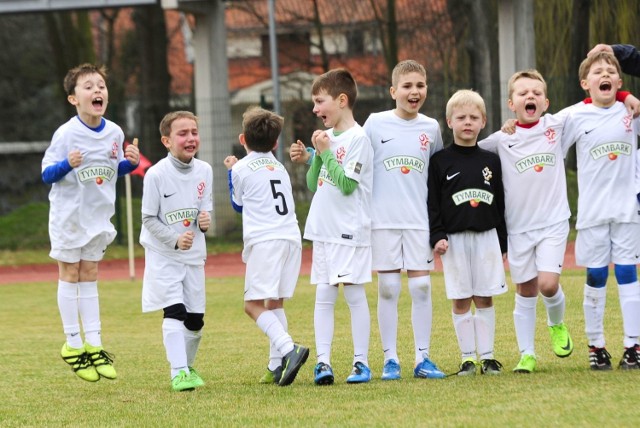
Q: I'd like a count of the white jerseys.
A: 7